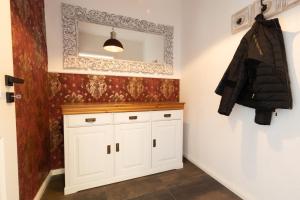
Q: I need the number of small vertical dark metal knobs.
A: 3